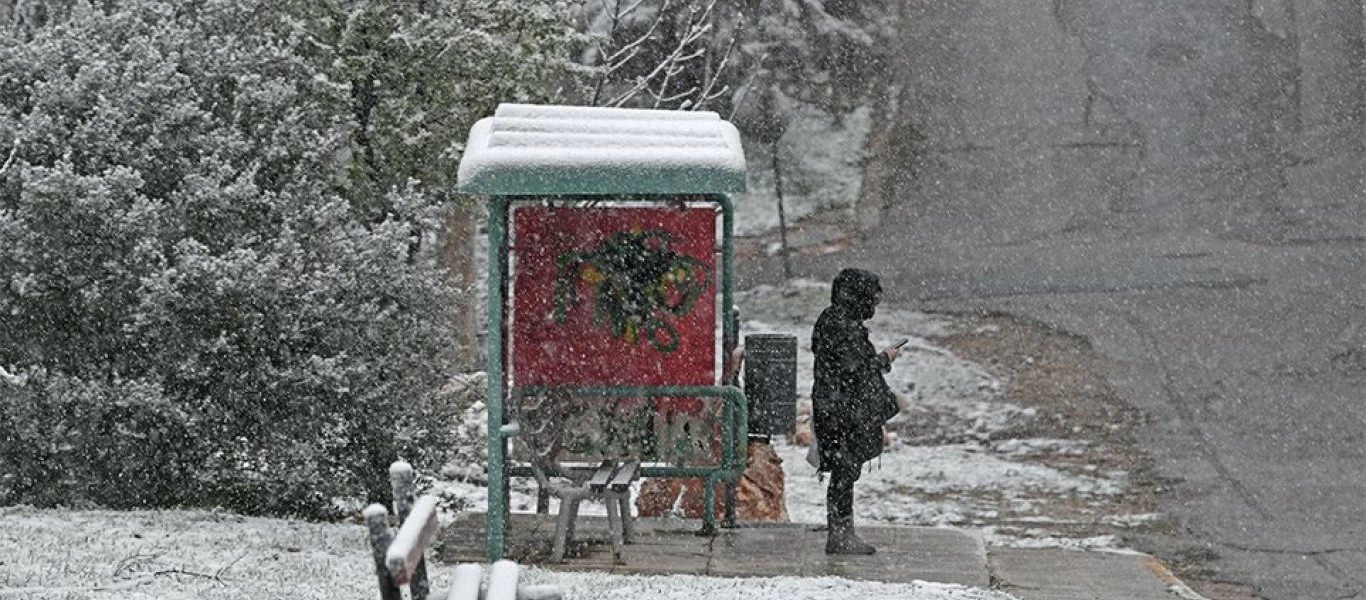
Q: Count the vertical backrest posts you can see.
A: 2